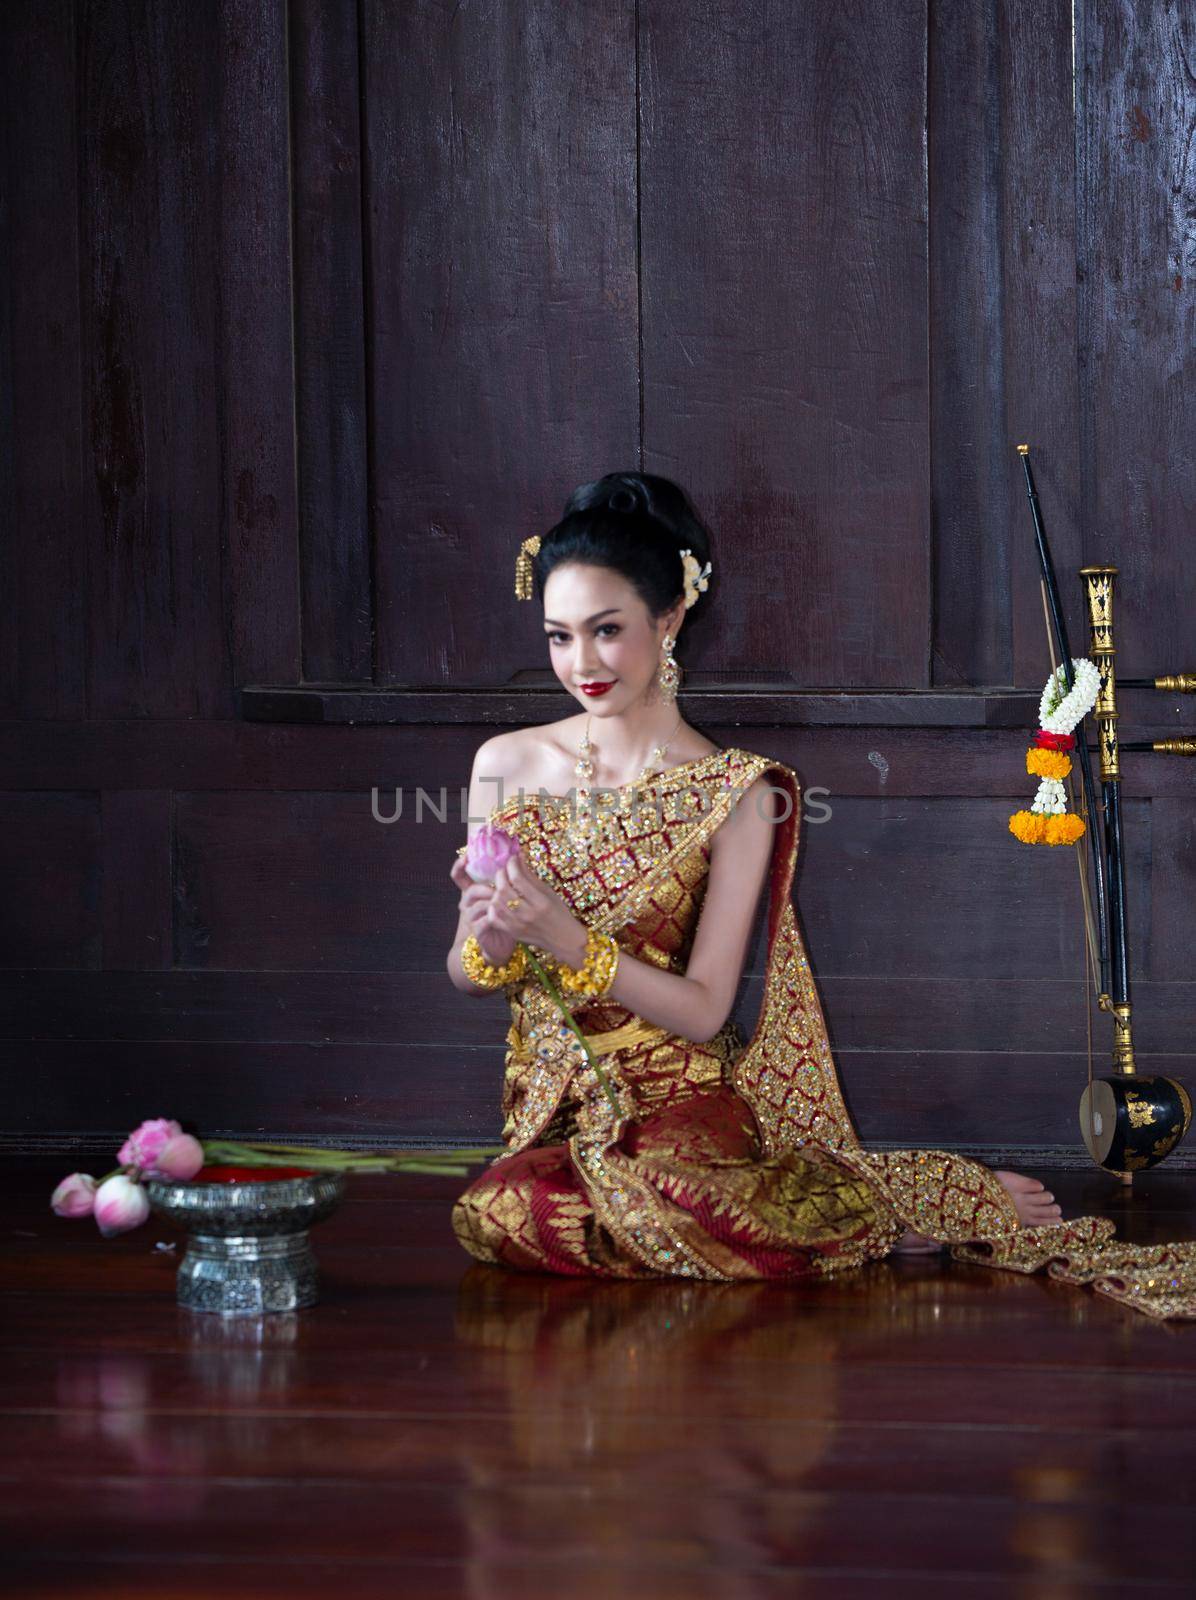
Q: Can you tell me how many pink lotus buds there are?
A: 5